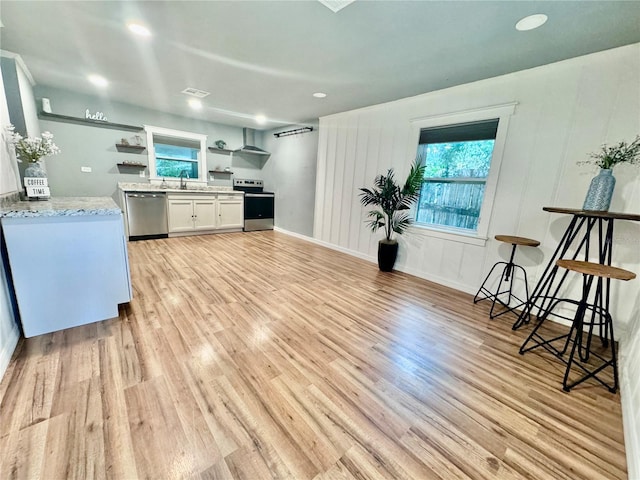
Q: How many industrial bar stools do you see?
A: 2